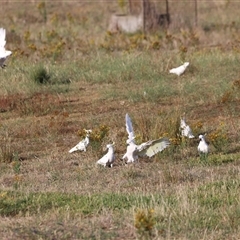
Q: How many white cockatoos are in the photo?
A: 7